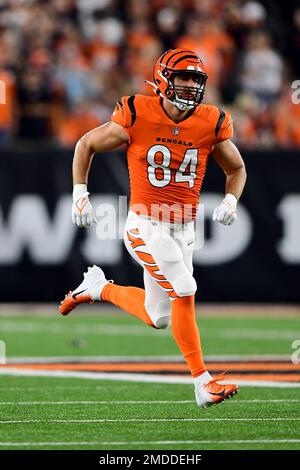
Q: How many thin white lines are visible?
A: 3